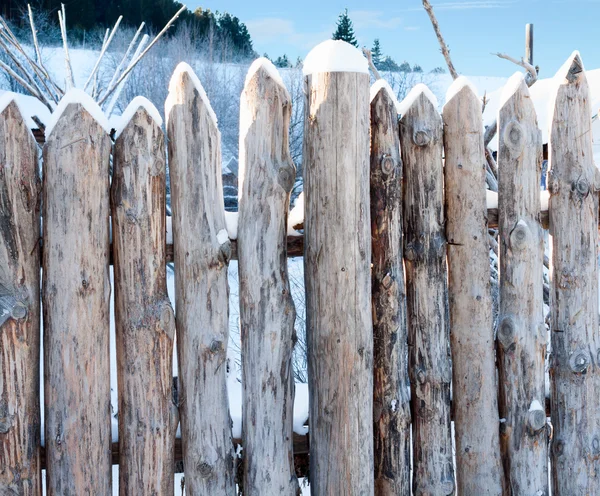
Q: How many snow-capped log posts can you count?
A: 11